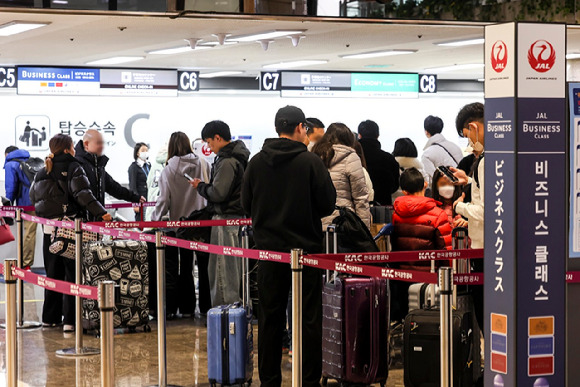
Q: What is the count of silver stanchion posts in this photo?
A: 7